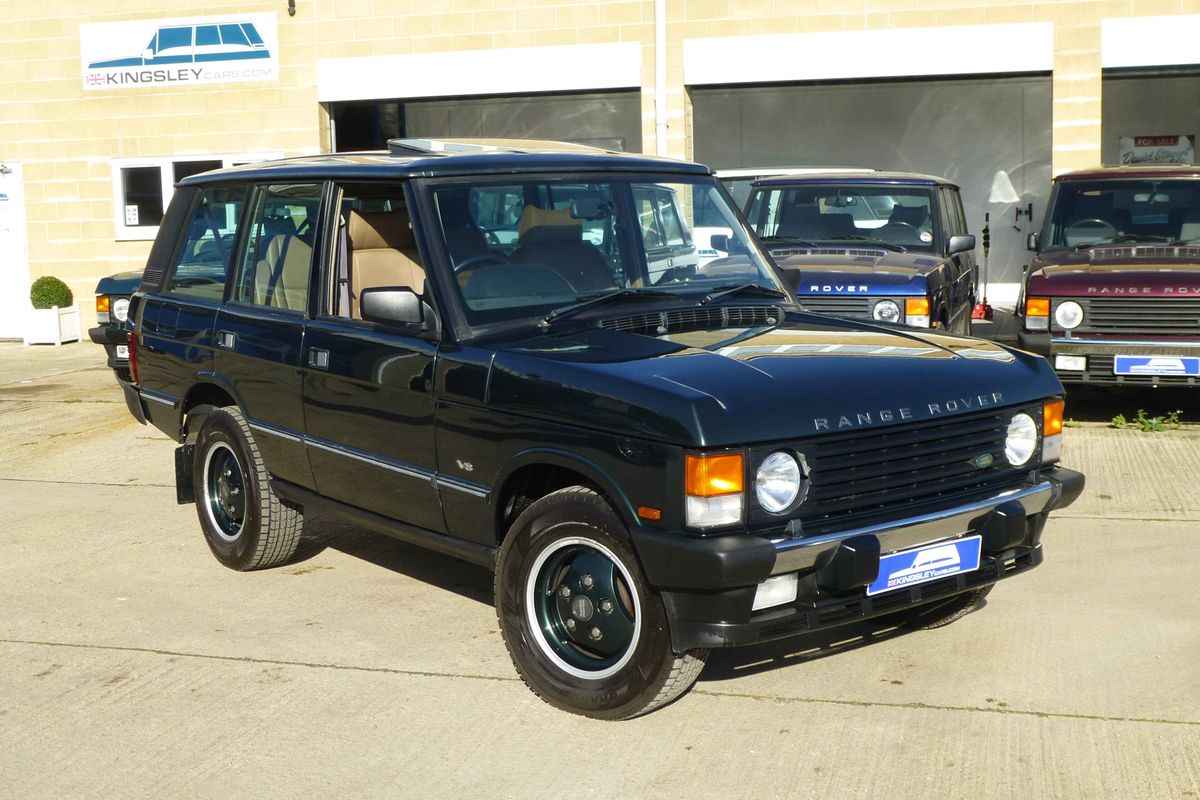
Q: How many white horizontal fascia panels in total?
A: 3